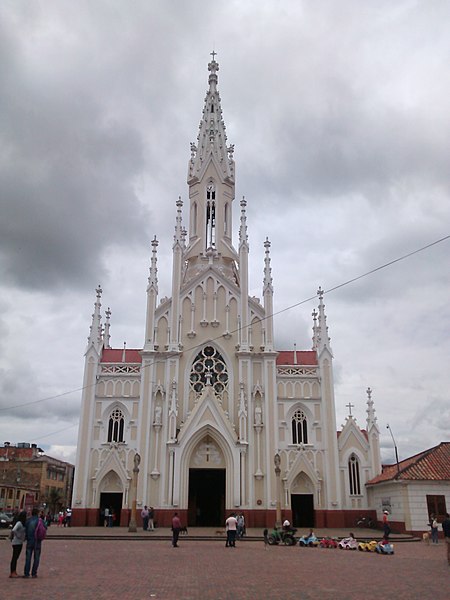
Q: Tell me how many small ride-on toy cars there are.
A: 5